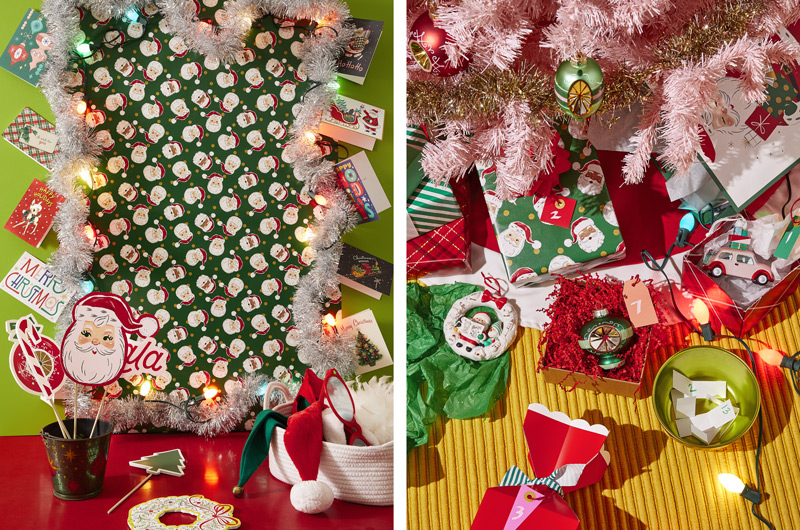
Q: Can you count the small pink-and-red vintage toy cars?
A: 1